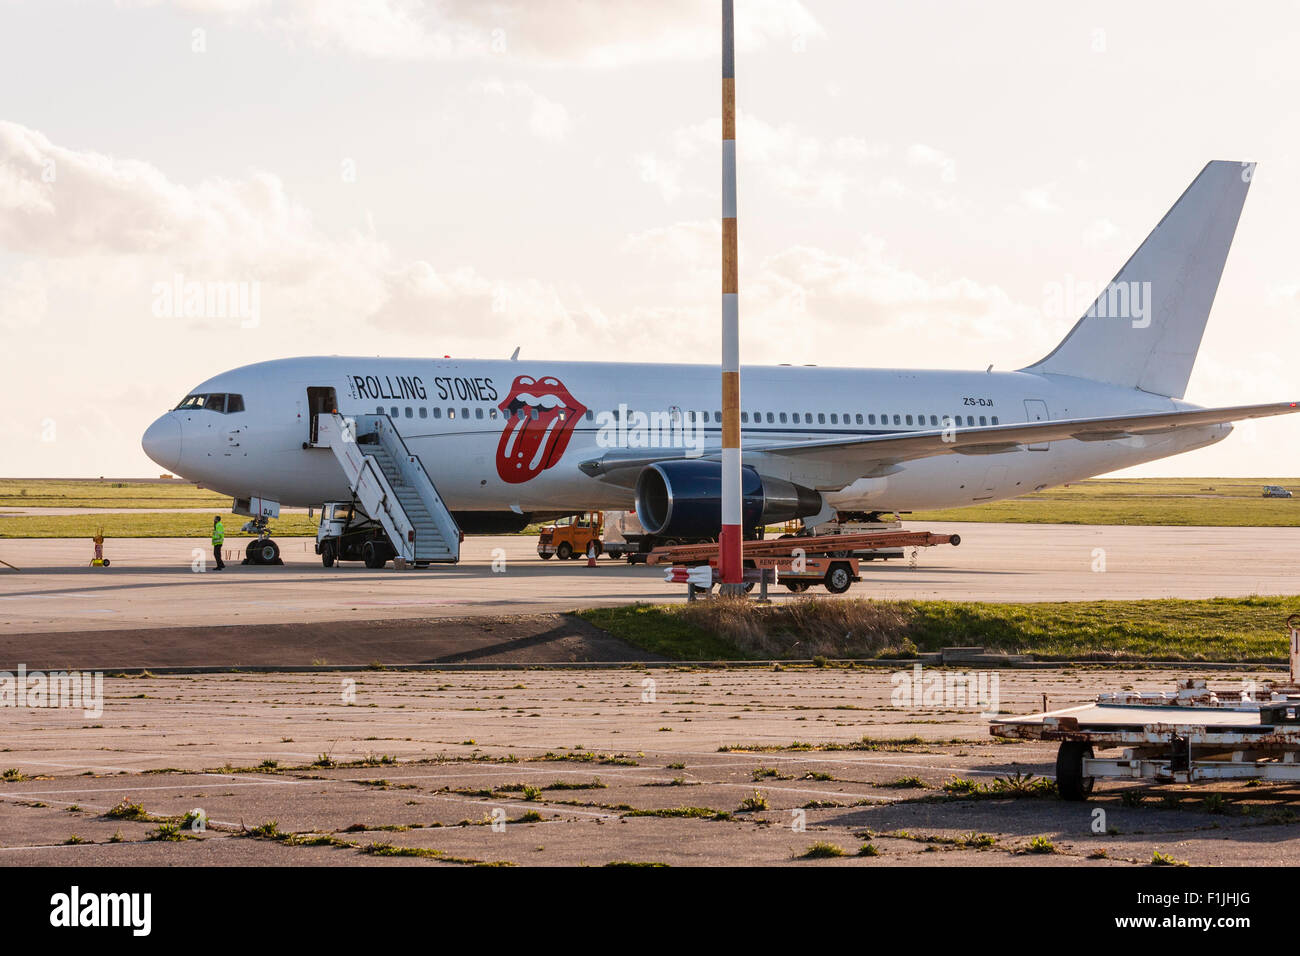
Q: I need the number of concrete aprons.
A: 2